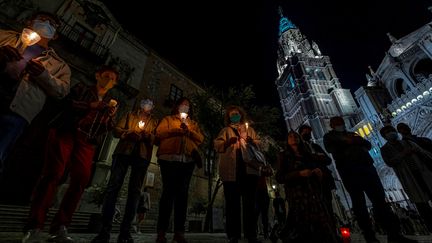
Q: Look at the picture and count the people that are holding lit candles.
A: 5